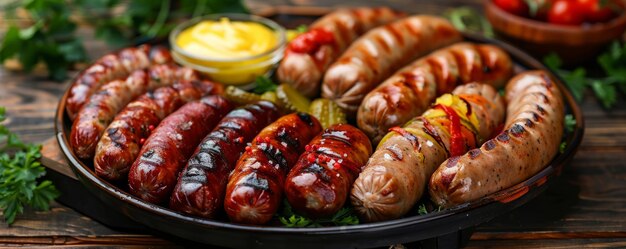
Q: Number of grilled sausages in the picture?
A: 12